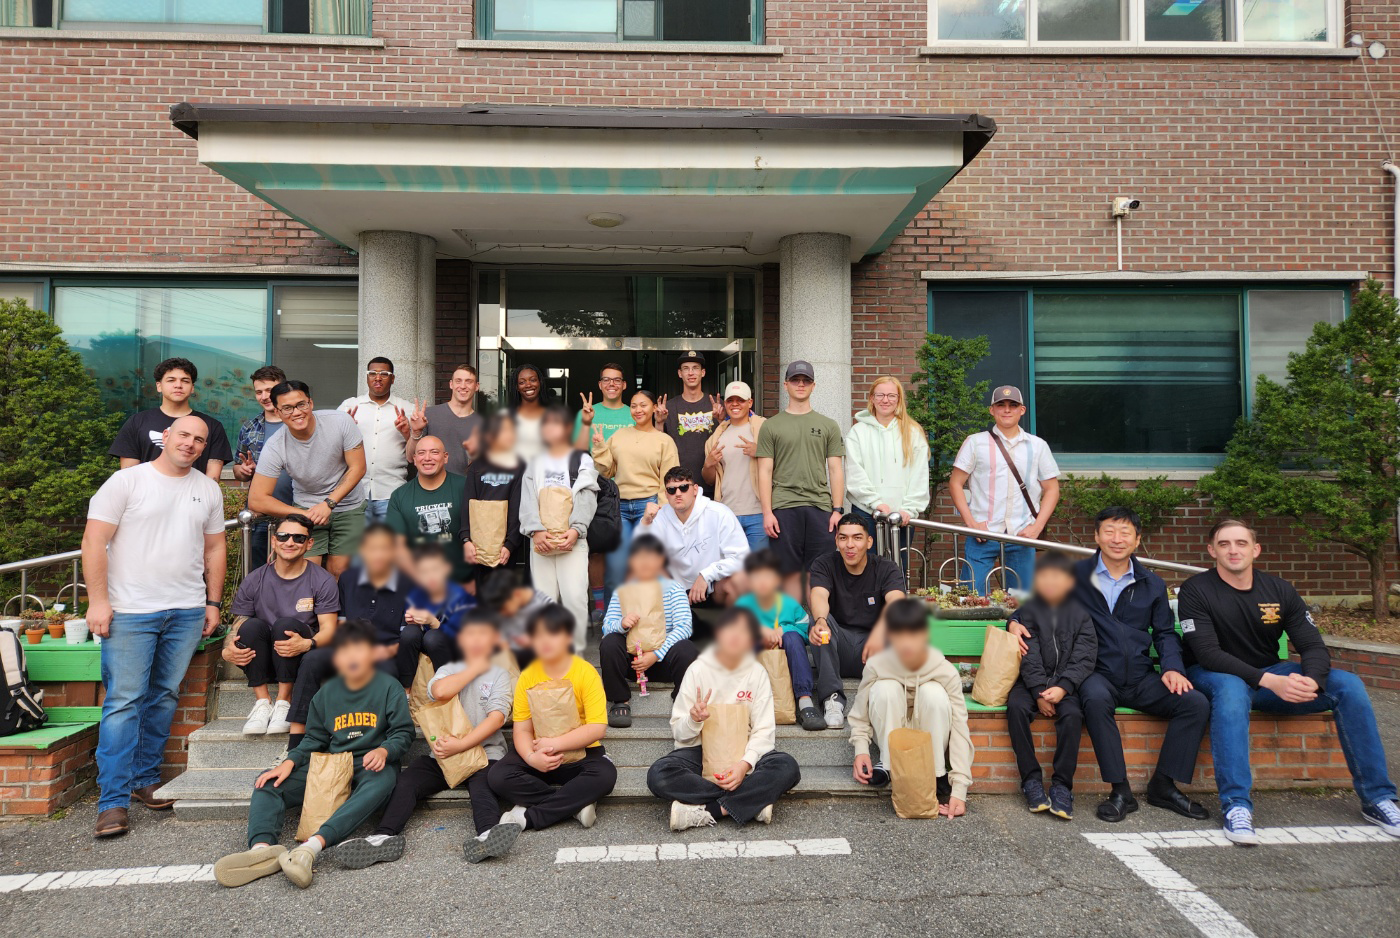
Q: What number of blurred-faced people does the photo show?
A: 13